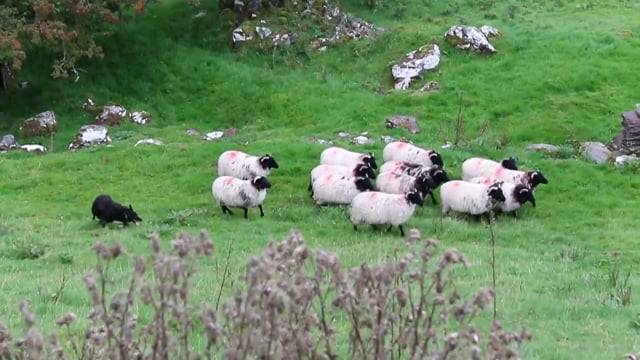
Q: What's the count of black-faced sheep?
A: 13